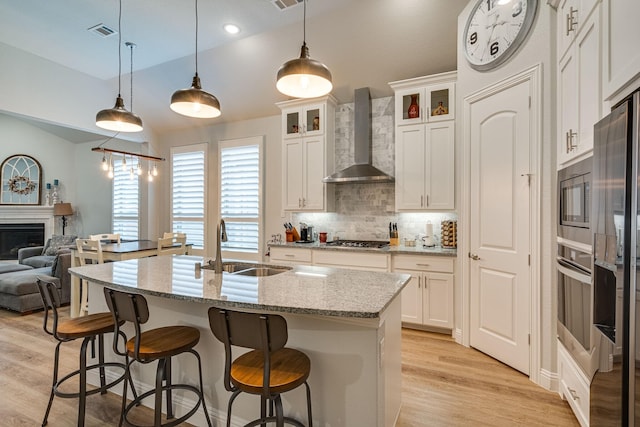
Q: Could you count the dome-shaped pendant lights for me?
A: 3